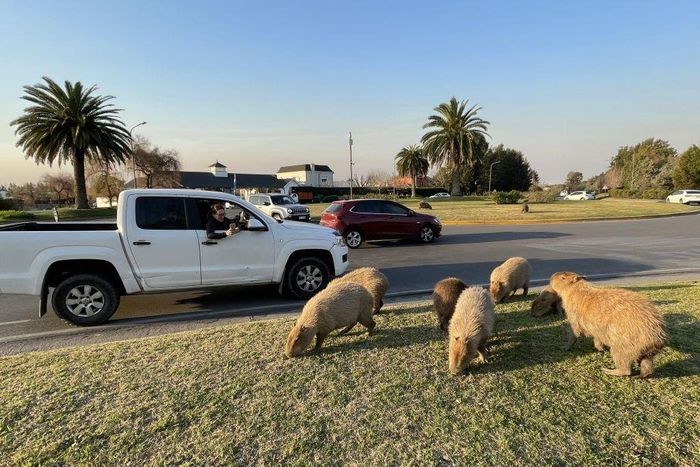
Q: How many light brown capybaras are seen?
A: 5